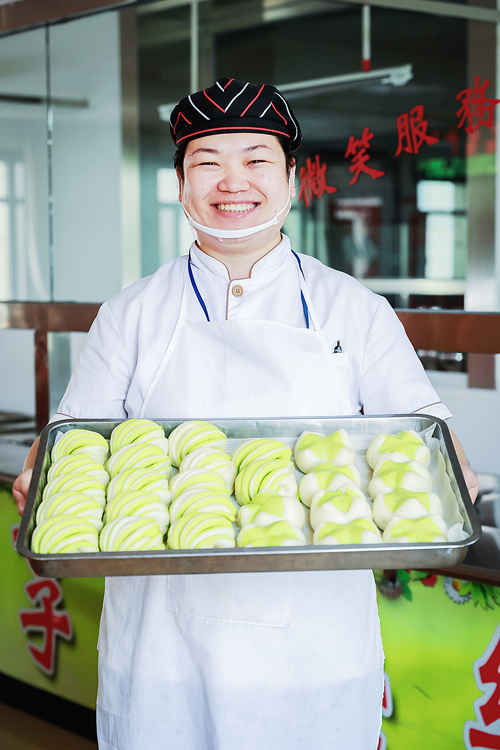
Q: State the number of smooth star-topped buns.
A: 10